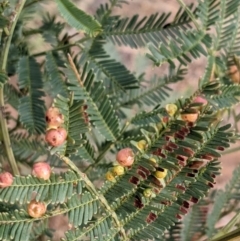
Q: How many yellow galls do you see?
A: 7